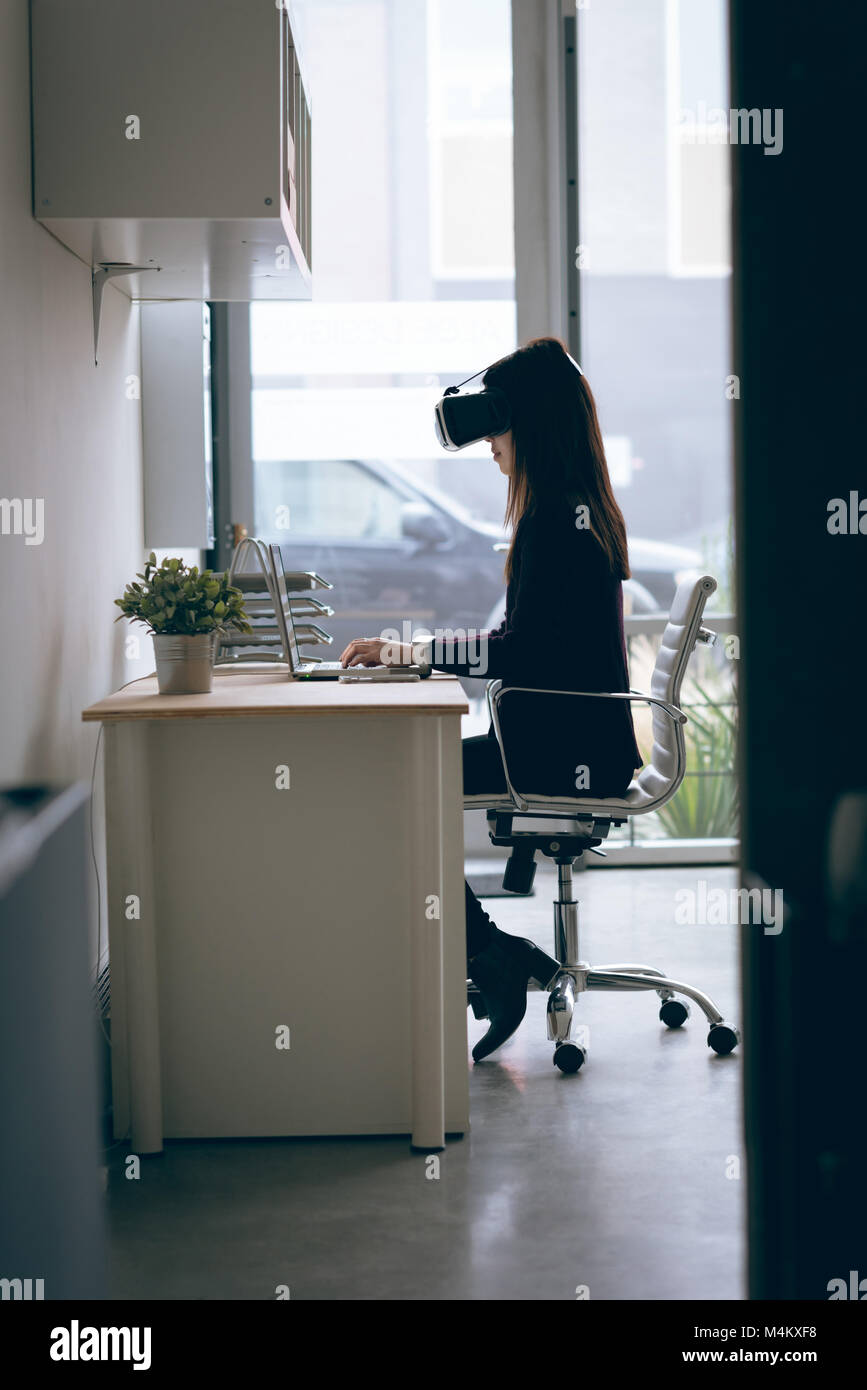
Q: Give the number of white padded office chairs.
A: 1